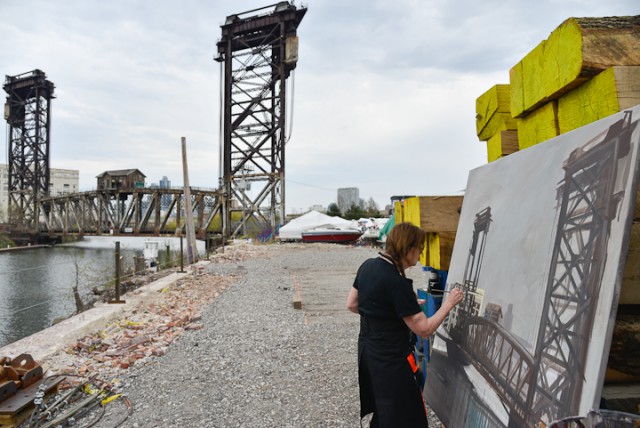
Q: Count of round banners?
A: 0